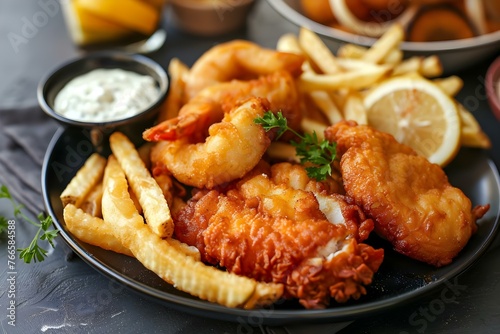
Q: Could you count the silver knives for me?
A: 0